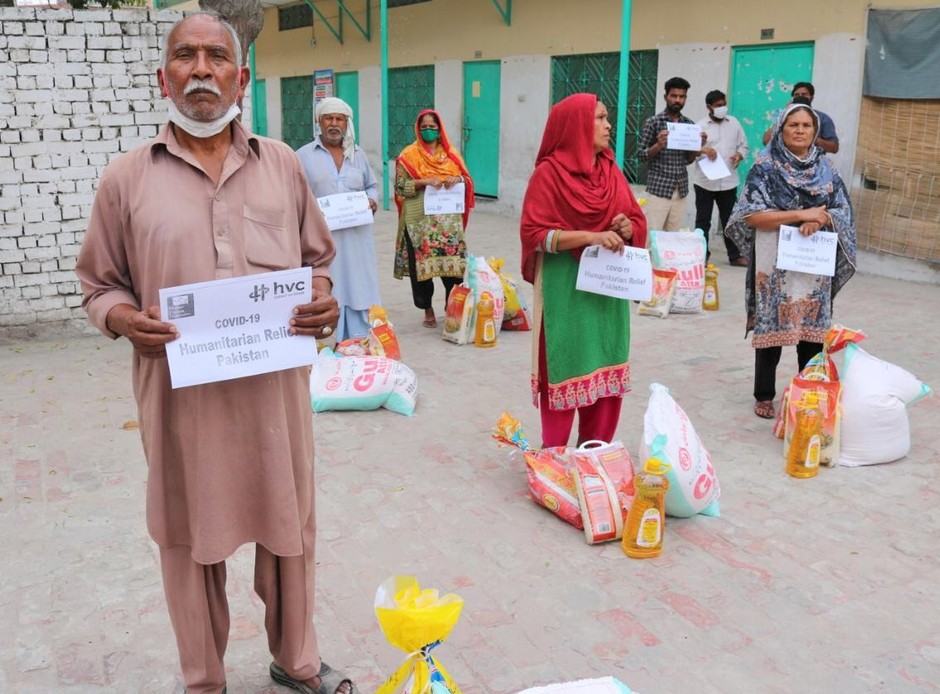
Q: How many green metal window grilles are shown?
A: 3